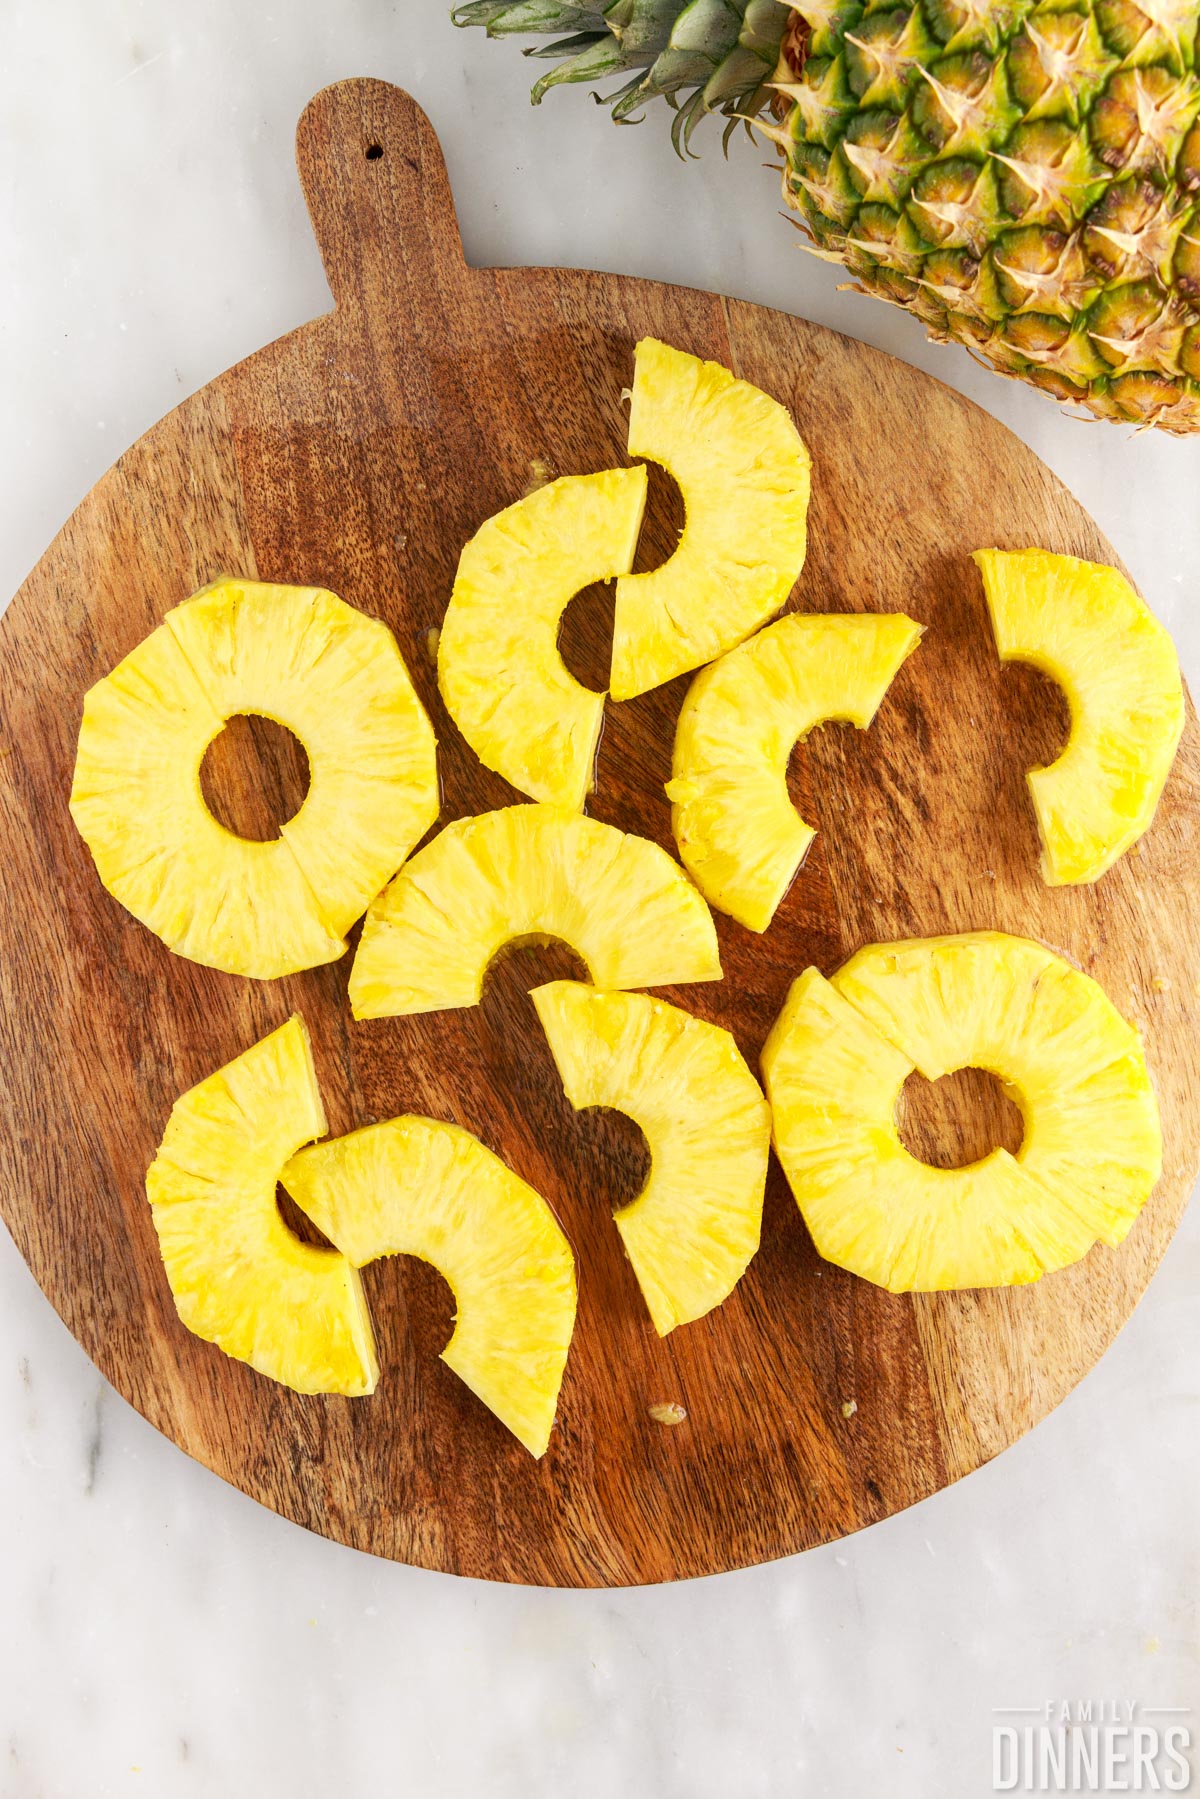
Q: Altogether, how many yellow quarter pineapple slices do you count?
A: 0